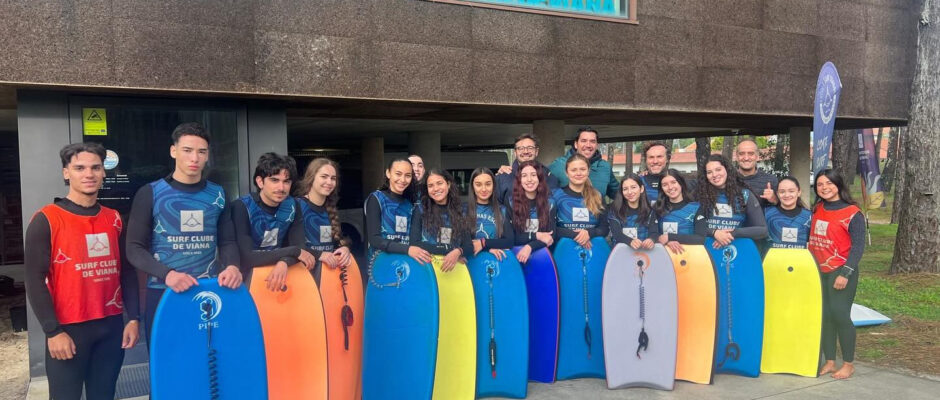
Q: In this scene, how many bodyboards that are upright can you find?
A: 12